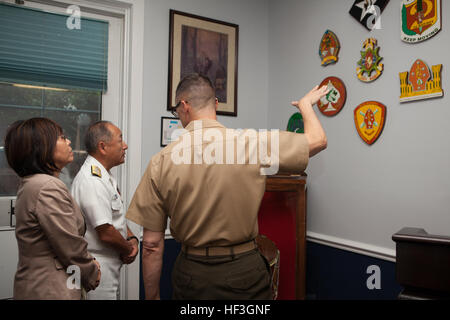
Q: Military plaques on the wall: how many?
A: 8